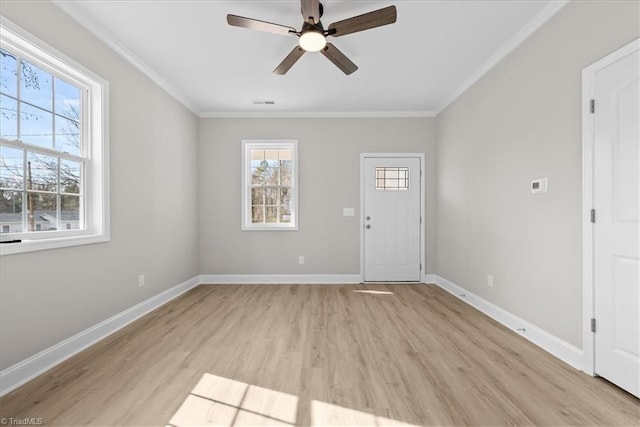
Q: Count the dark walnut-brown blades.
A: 5